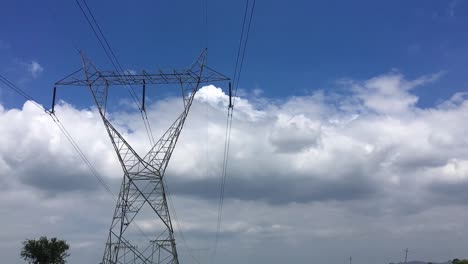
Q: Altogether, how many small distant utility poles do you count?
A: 2